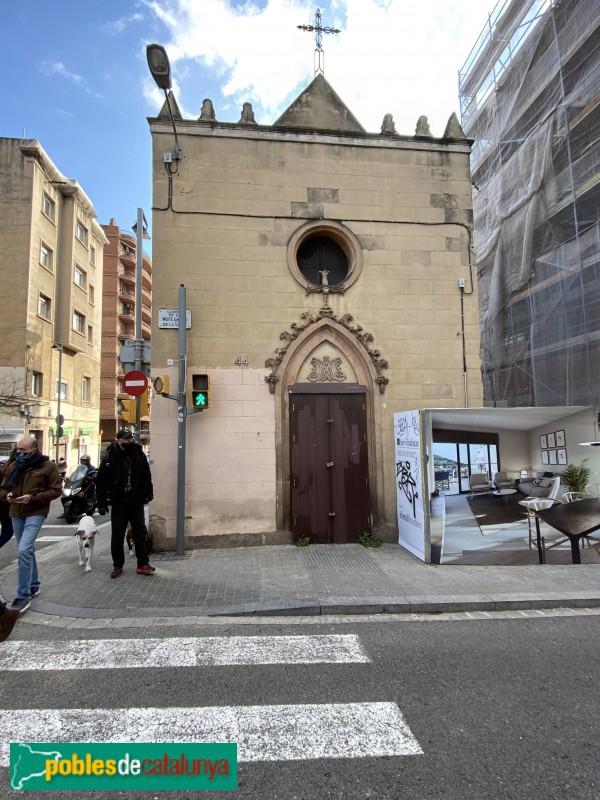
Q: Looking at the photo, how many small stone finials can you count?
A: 6